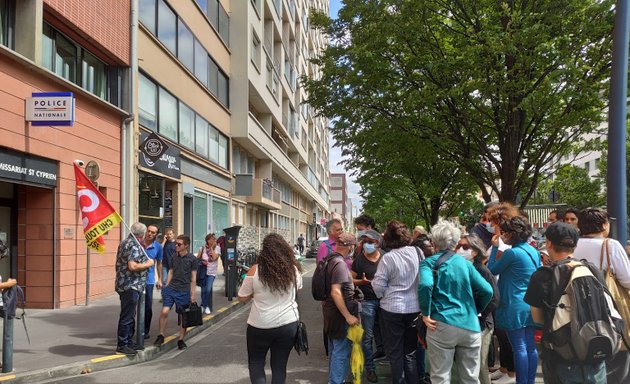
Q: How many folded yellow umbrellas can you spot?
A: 1